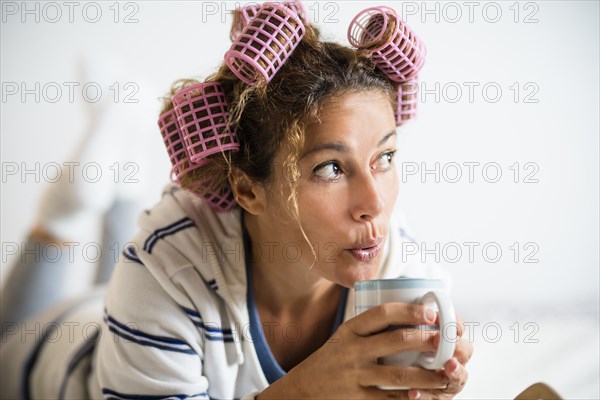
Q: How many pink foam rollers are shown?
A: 7